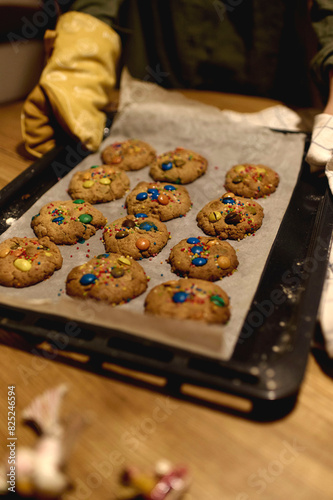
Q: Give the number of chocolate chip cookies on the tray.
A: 12